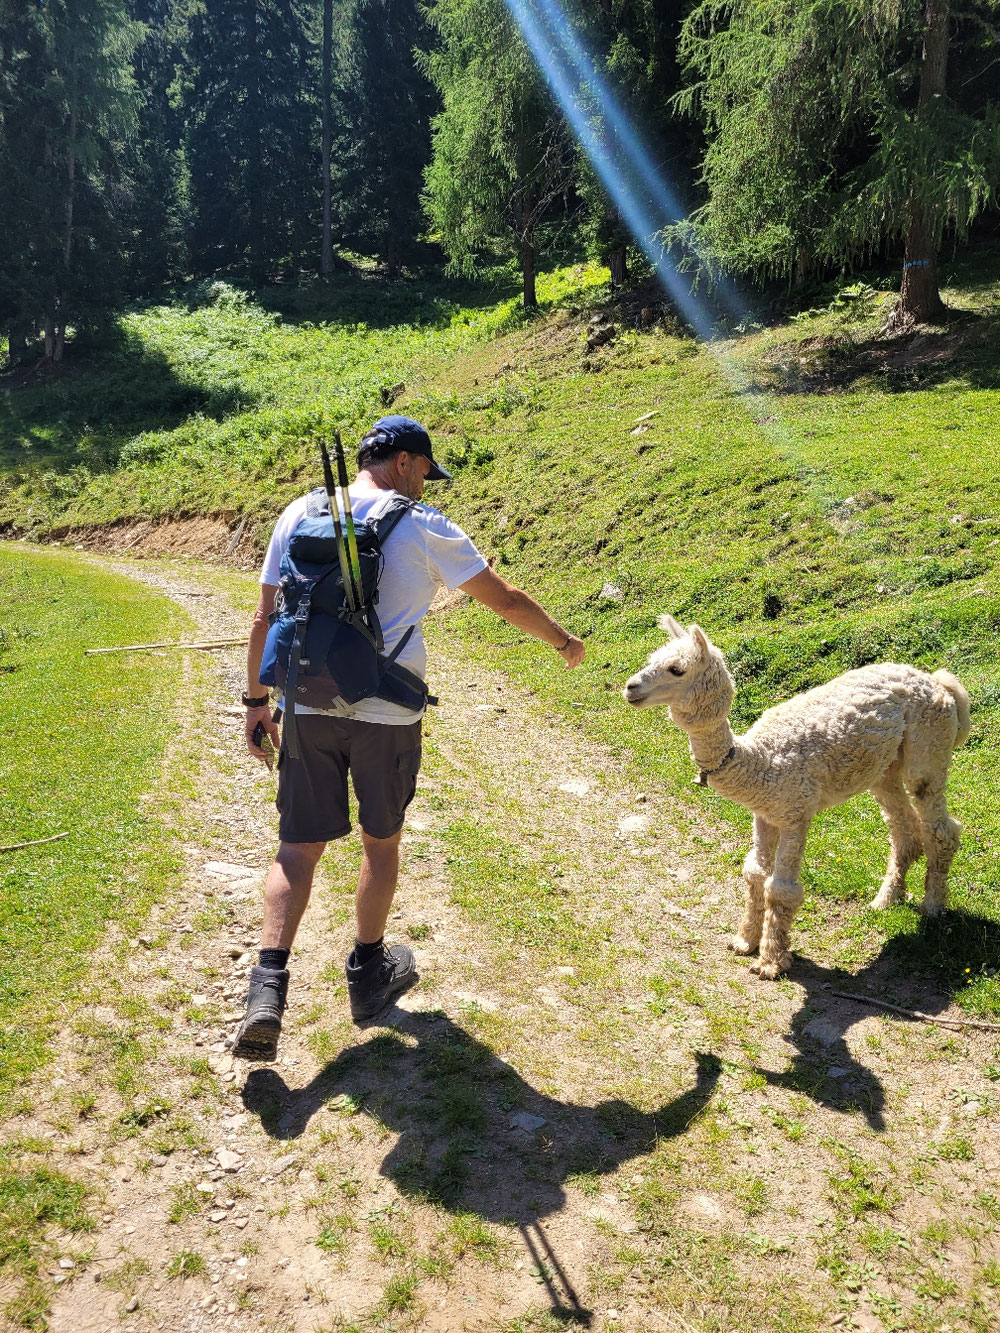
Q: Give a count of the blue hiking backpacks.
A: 1